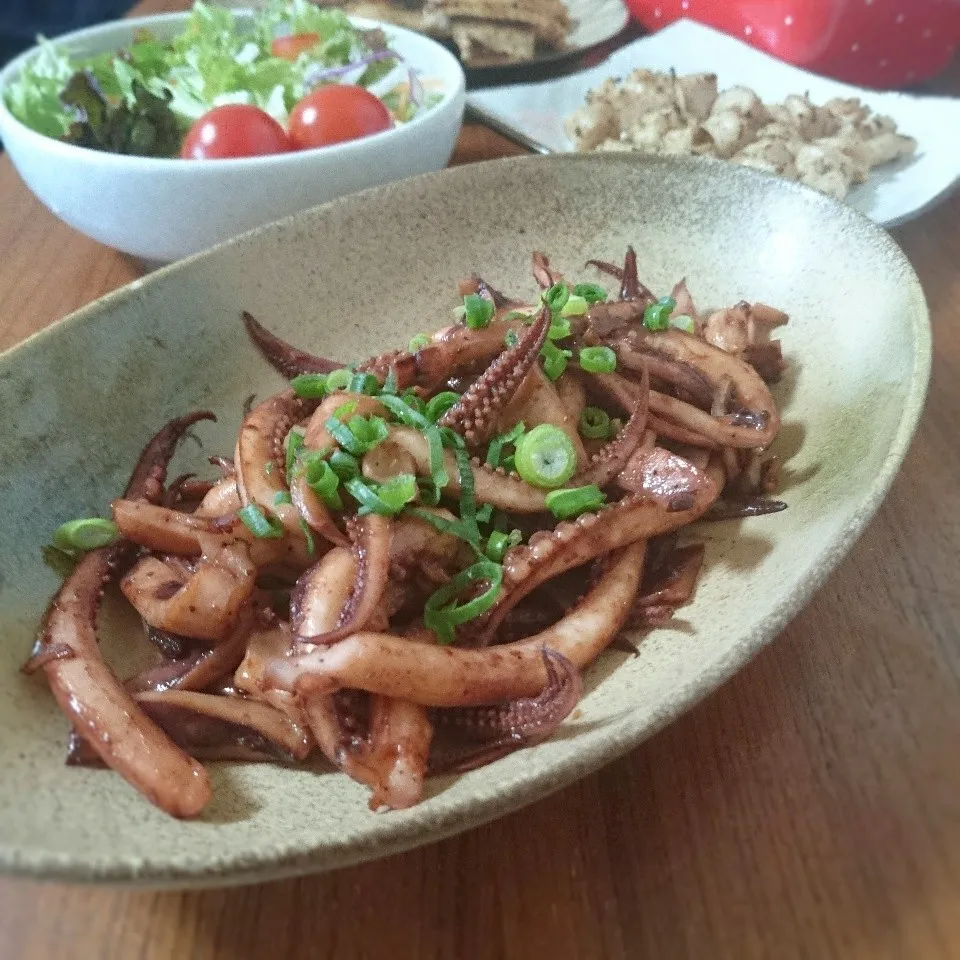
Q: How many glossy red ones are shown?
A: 2